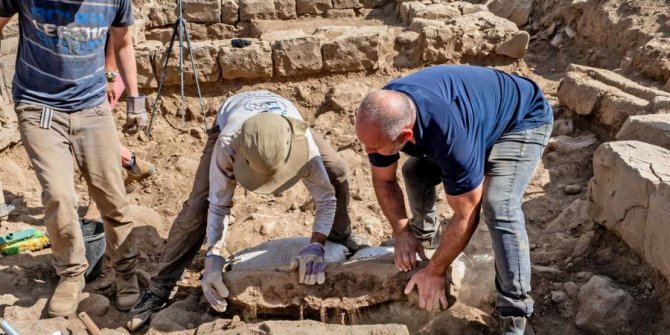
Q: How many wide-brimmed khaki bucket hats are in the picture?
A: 1